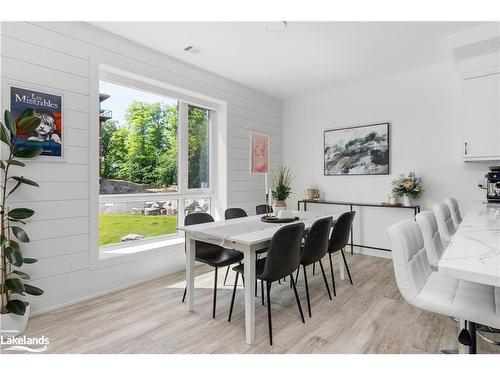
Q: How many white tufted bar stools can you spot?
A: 4